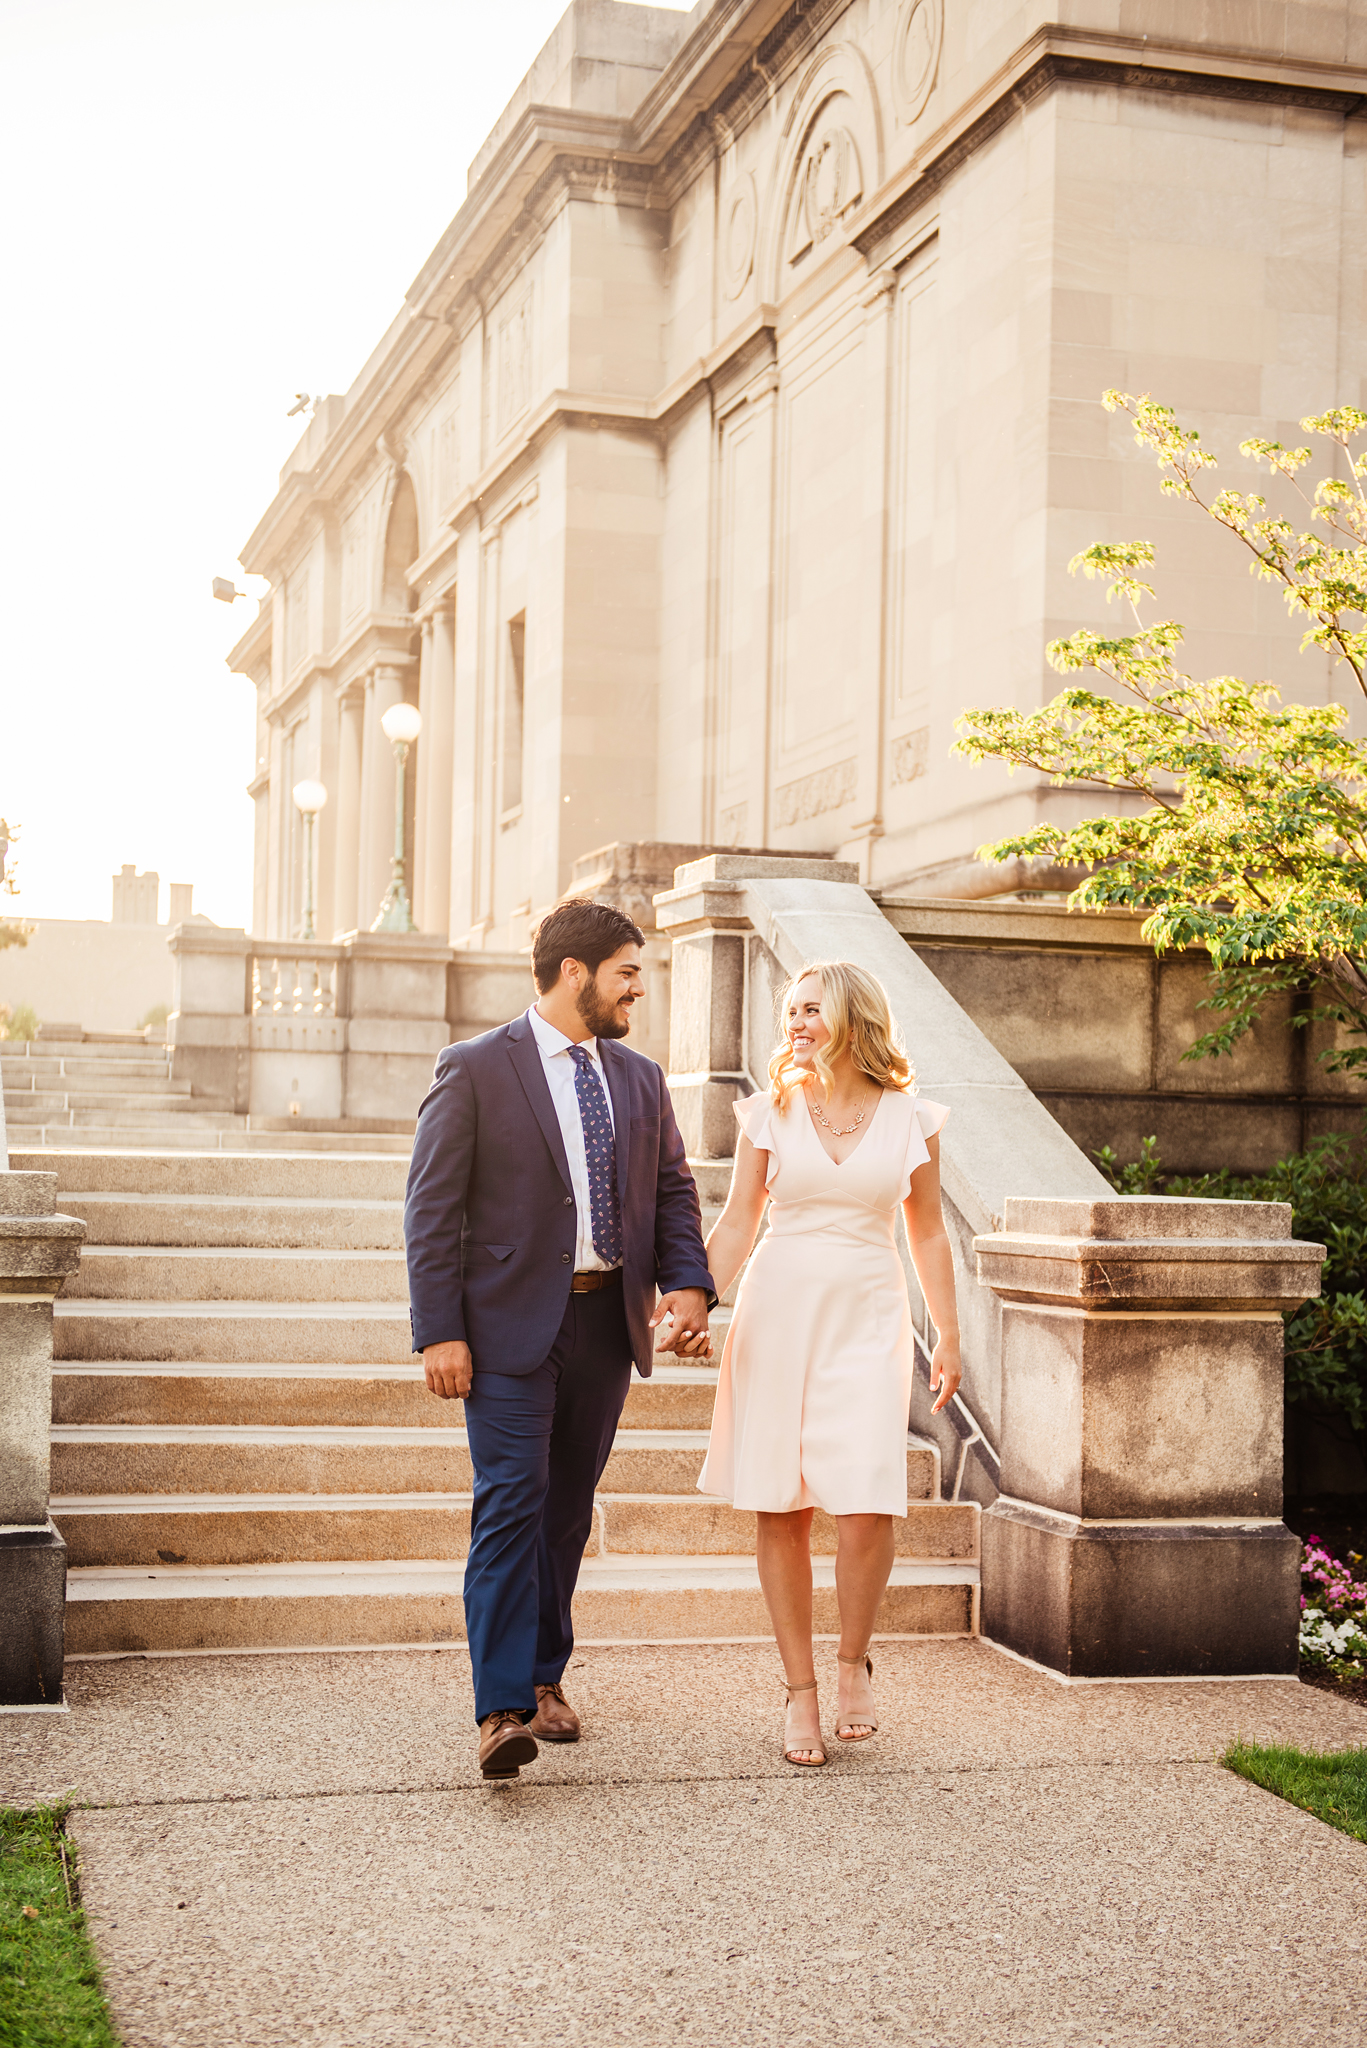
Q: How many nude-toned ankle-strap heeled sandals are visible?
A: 2